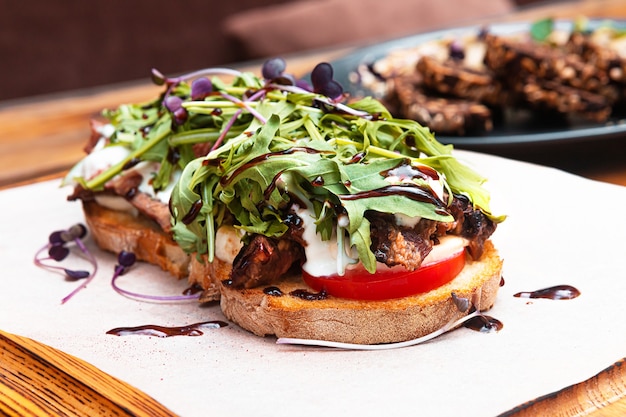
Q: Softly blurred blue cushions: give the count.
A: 0